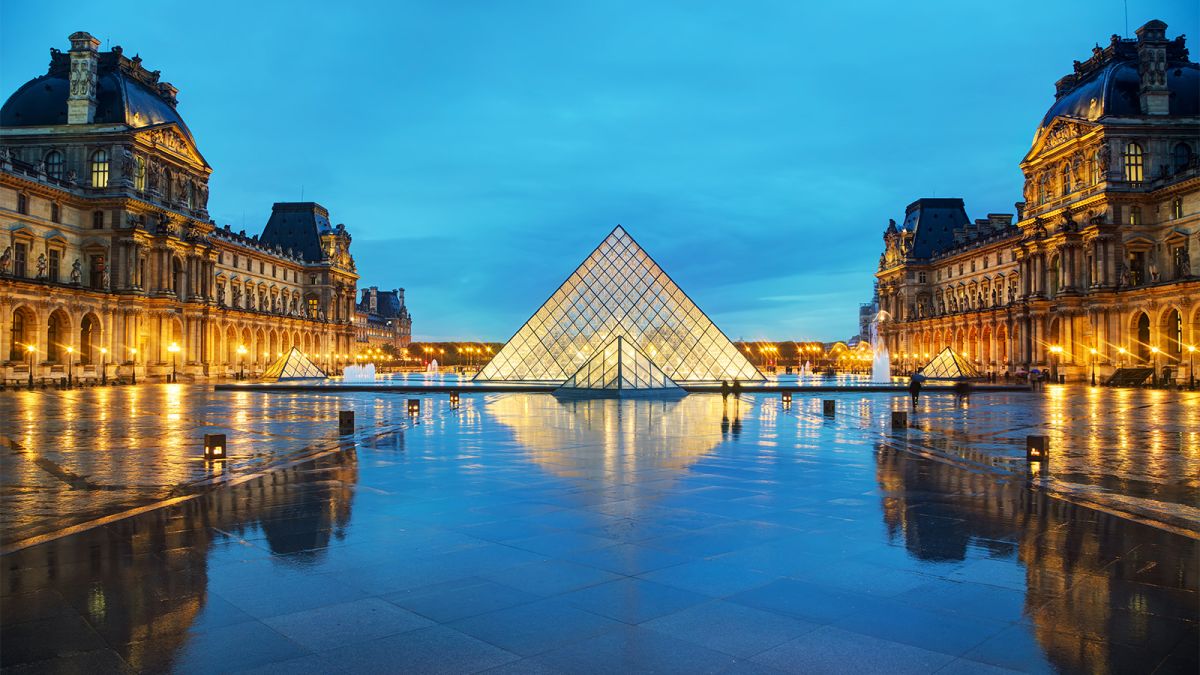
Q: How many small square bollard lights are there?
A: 8